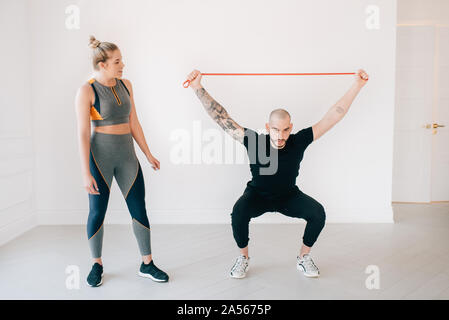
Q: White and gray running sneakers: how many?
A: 2